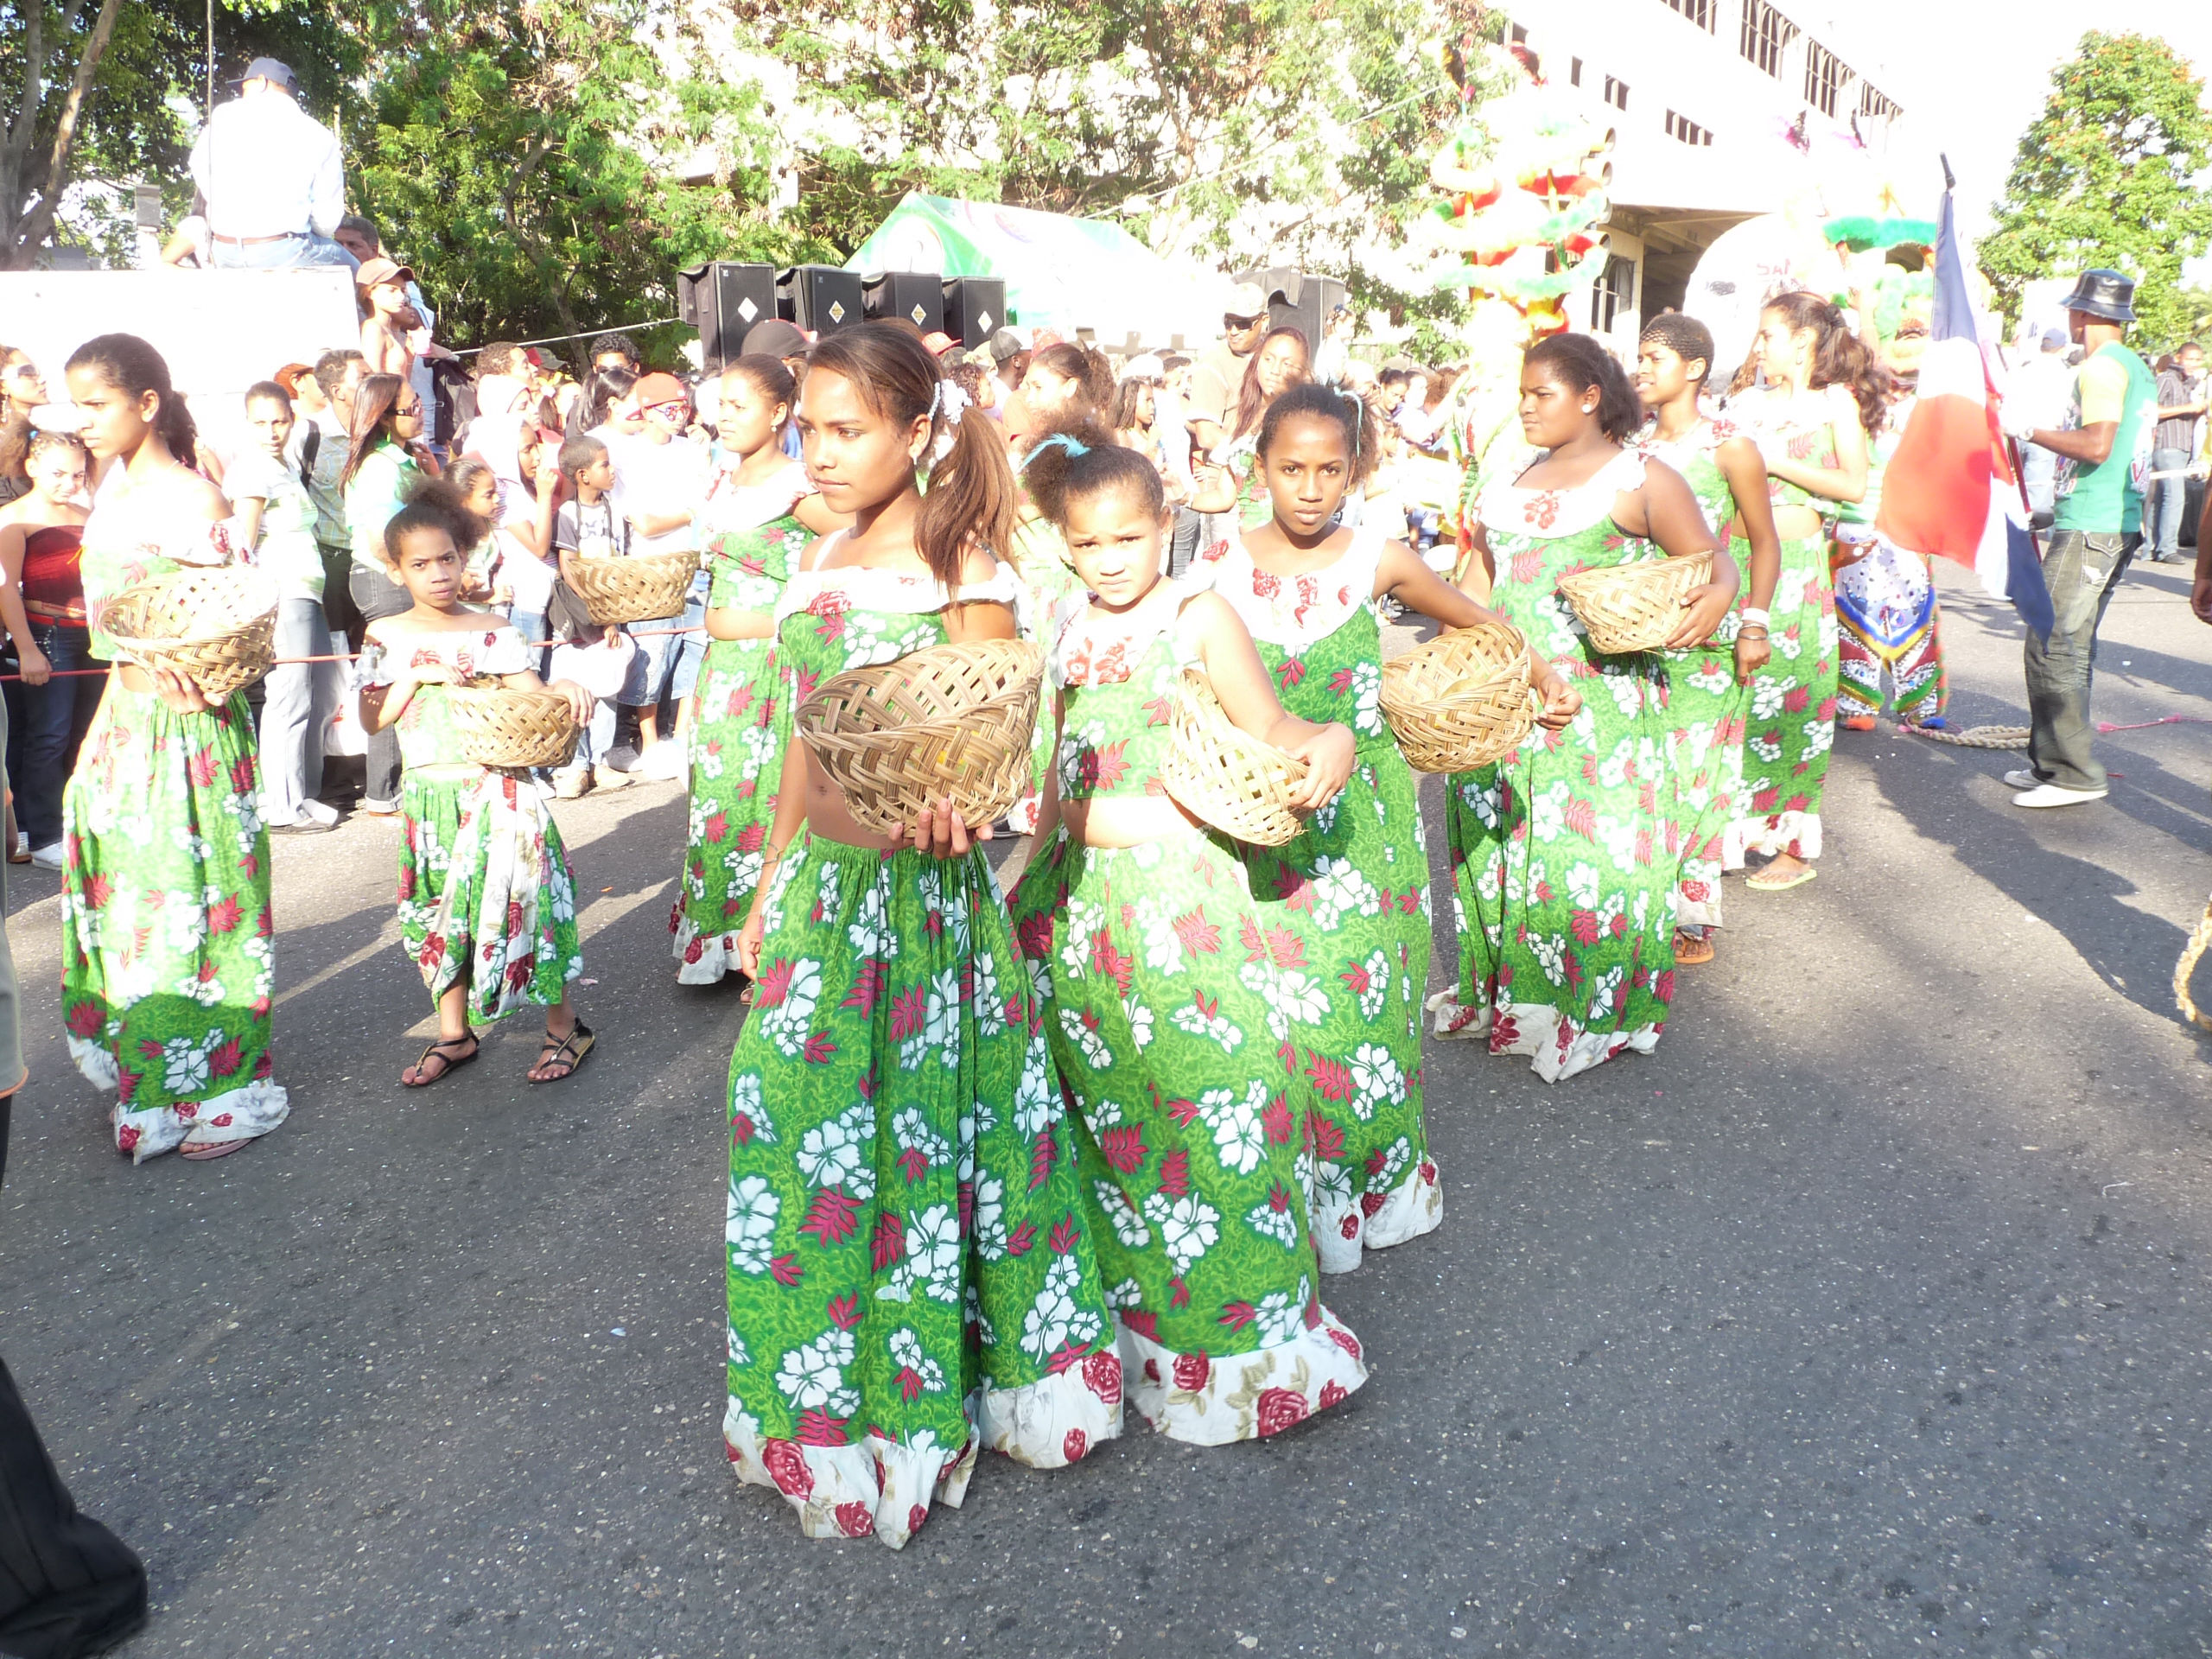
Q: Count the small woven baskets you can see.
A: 7